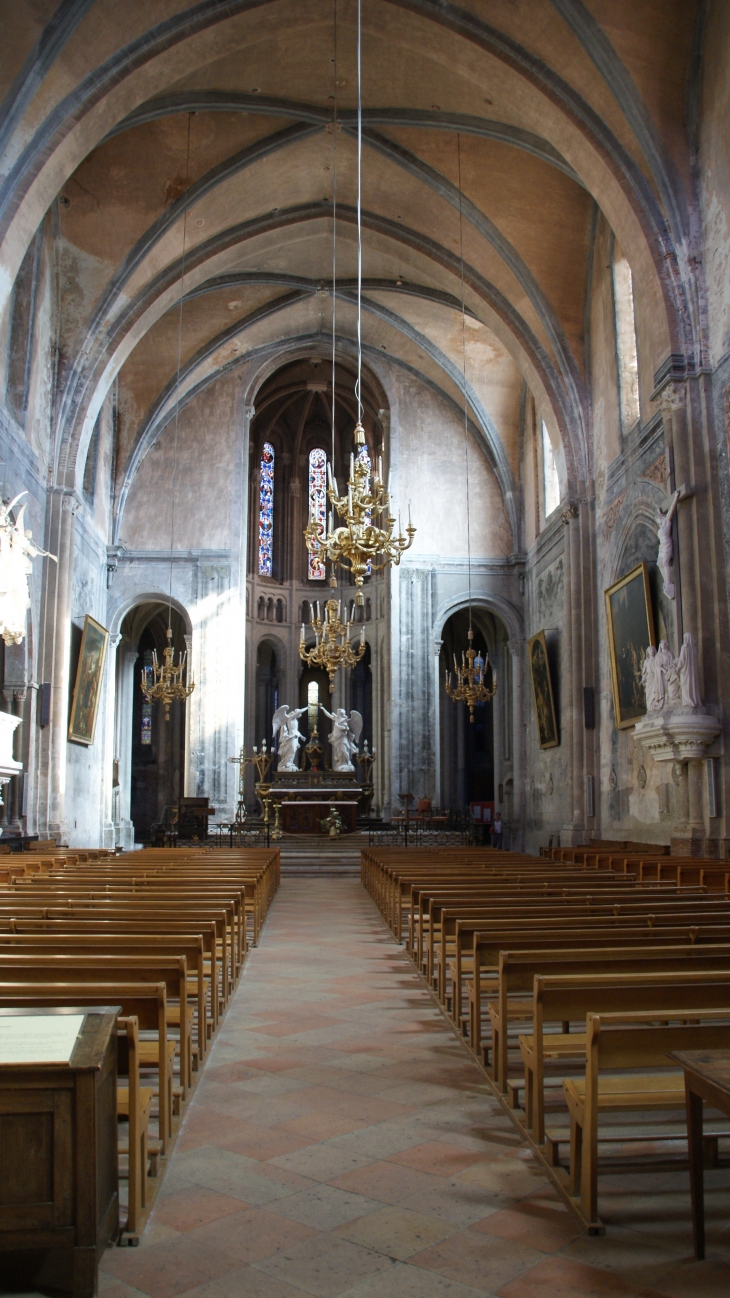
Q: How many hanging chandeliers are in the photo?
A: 4